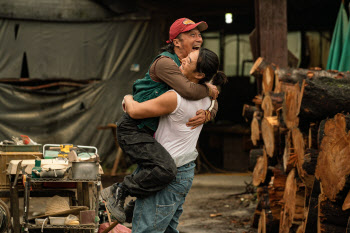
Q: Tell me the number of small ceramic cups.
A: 0